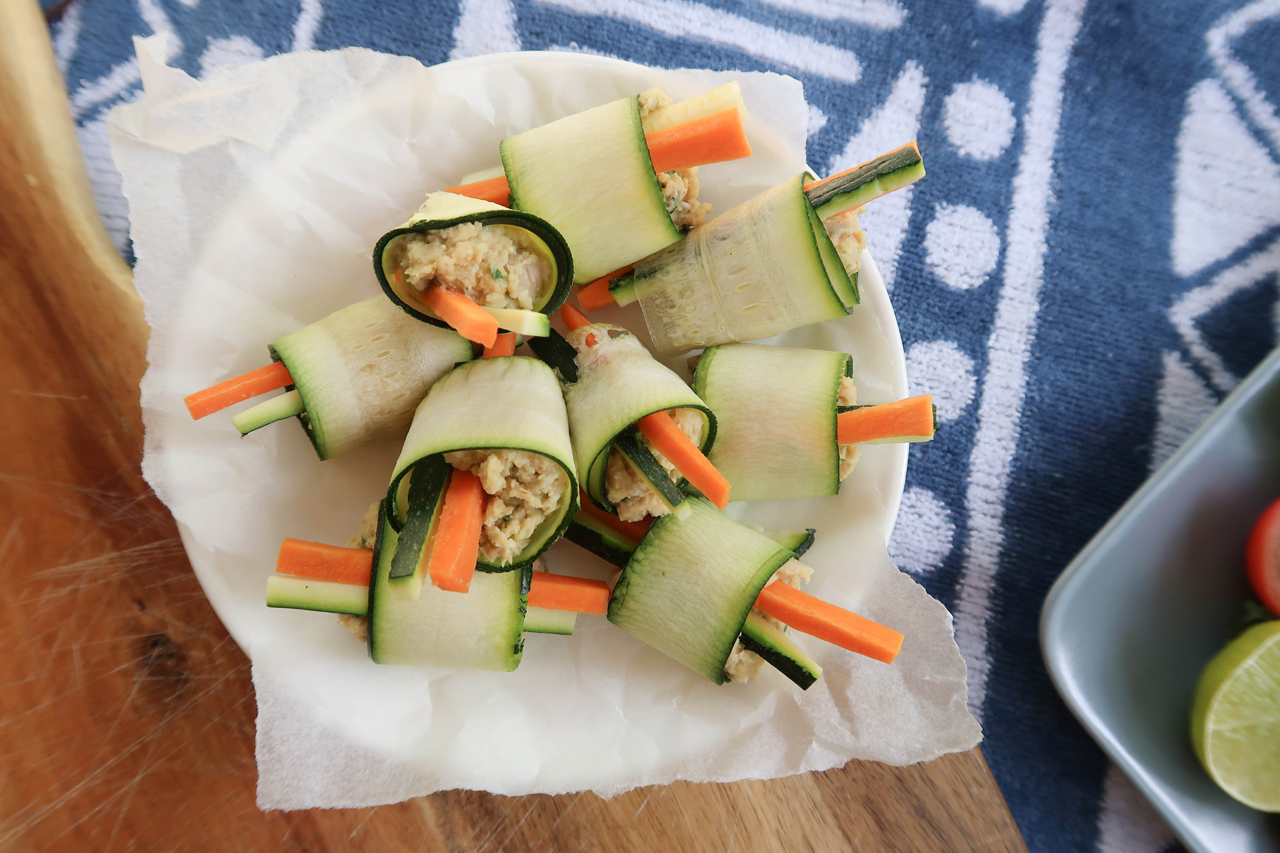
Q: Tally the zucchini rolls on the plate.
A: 9